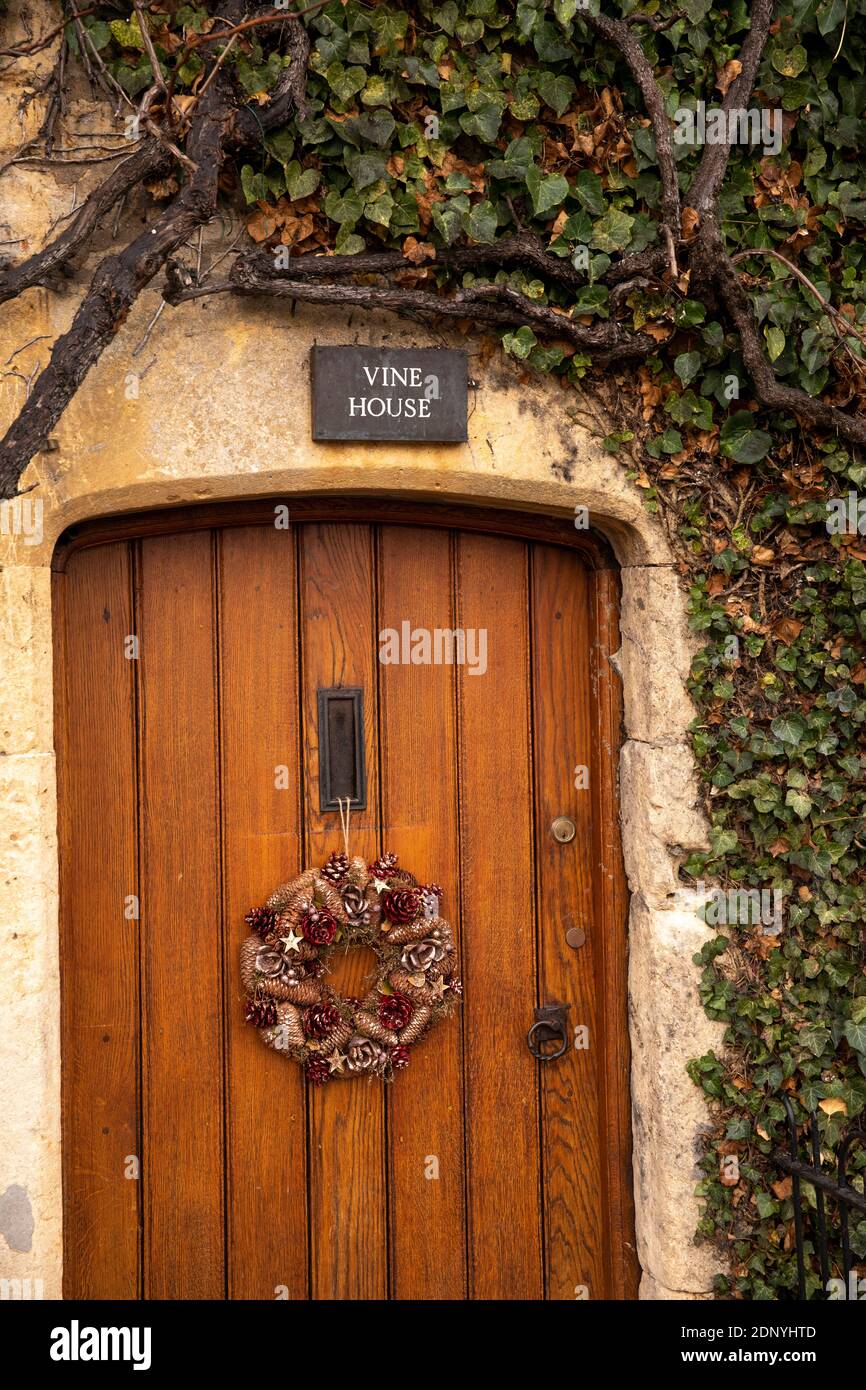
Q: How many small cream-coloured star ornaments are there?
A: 4